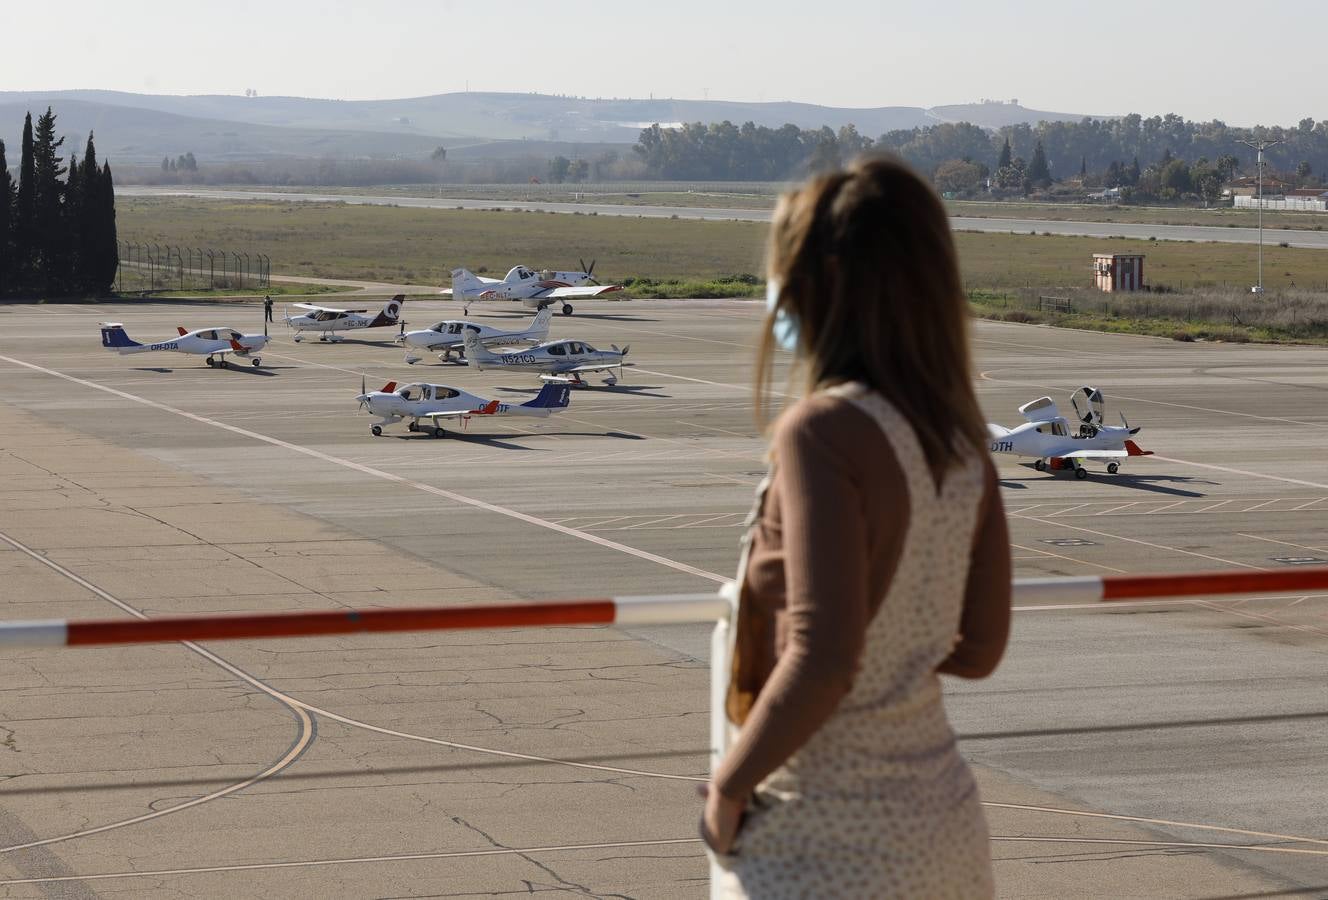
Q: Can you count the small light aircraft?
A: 7